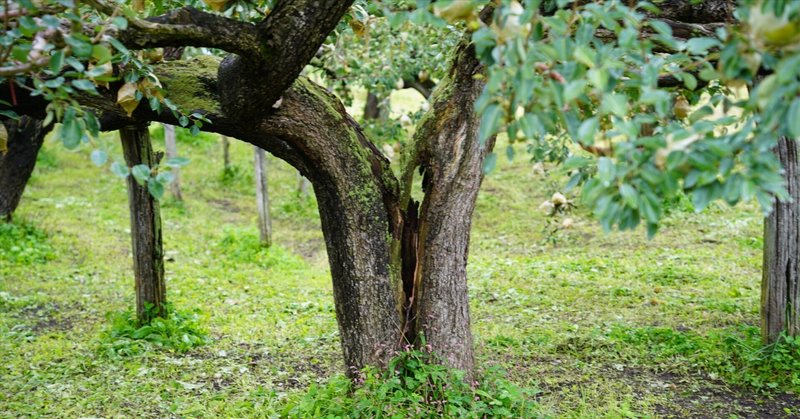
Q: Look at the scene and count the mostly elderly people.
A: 0